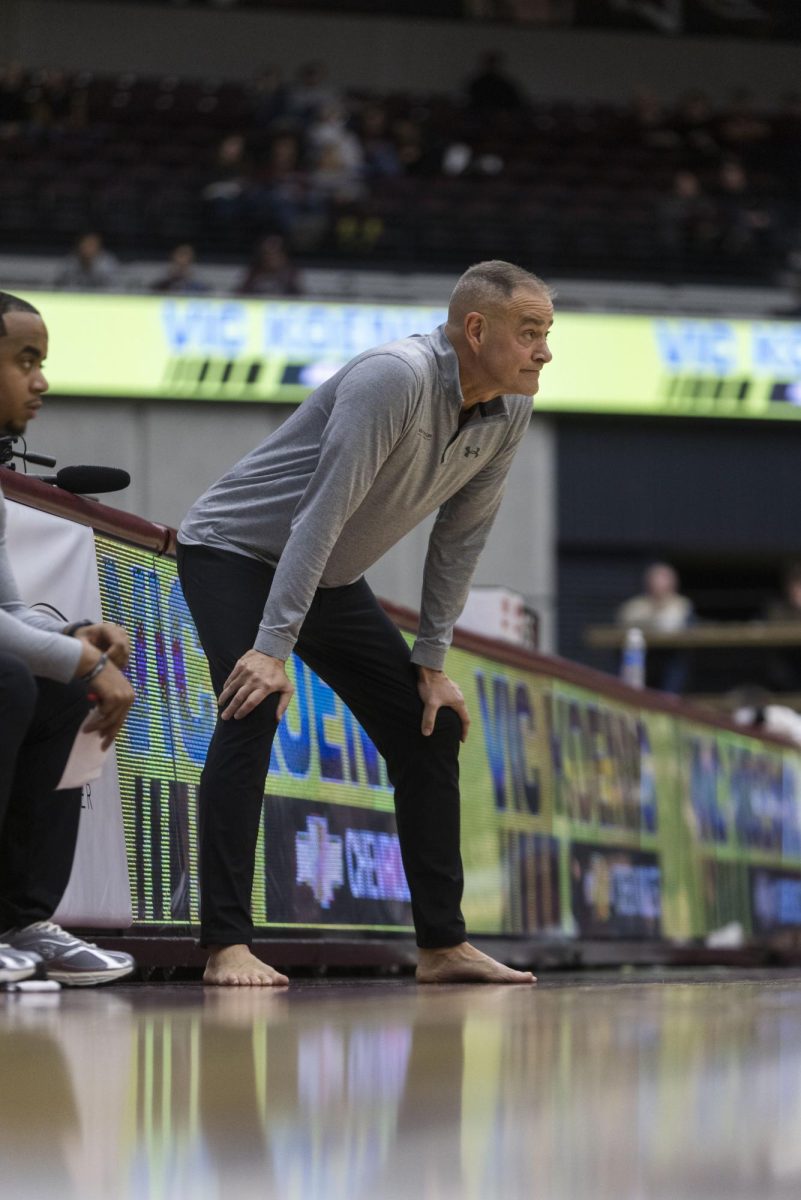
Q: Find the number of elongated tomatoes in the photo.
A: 0